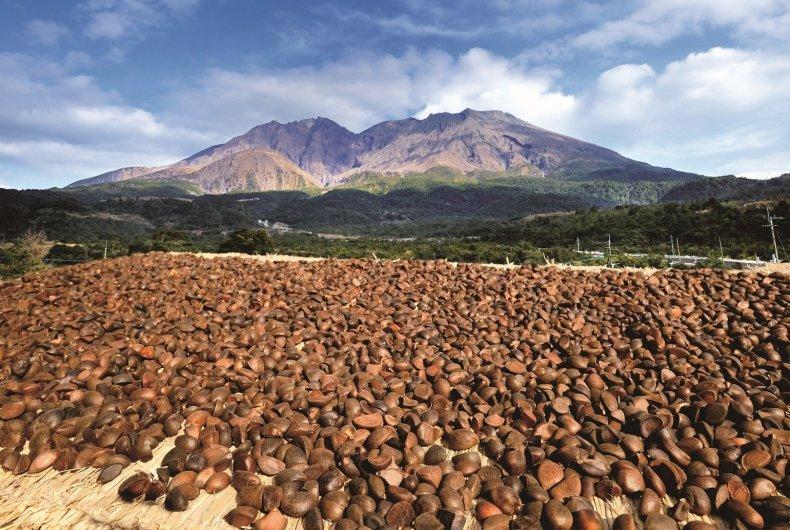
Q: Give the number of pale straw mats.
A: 1